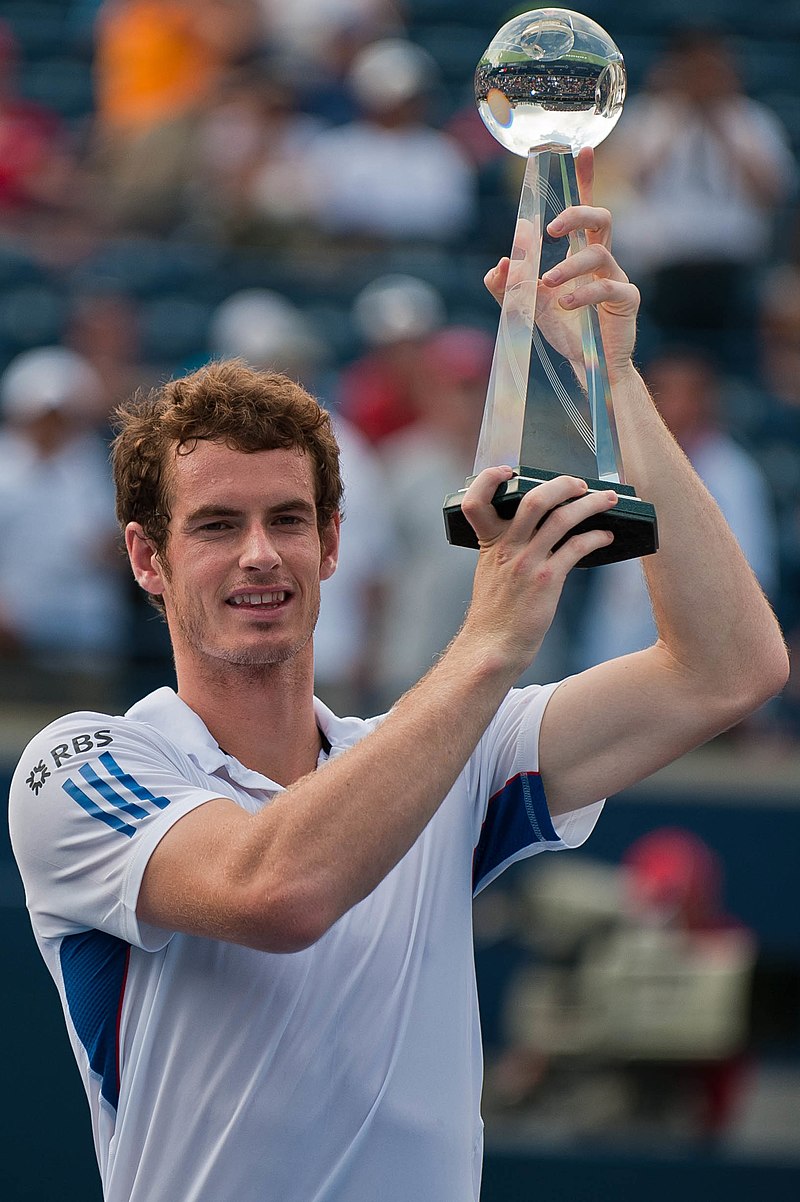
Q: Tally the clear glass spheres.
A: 1